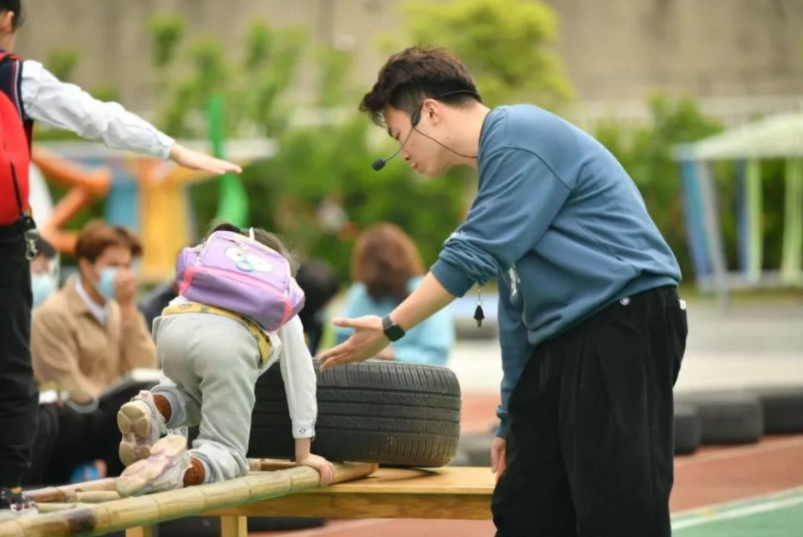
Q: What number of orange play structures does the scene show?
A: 1